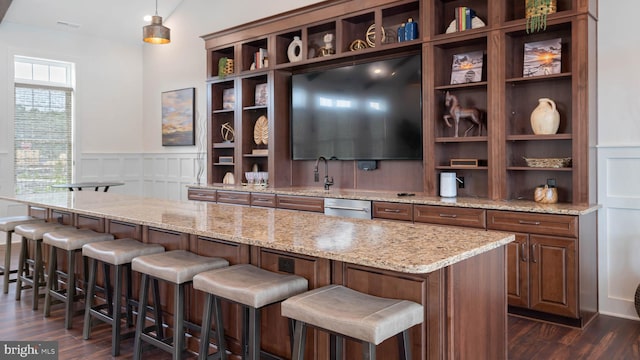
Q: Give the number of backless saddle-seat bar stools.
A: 7